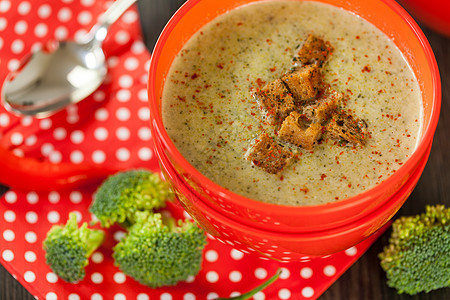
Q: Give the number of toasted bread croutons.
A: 7